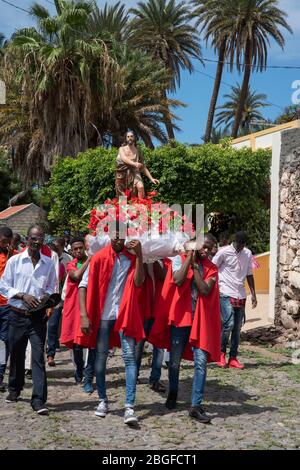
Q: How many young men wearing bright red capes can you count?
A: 4